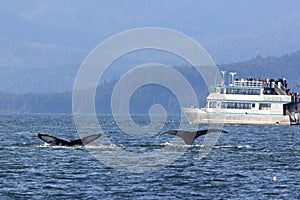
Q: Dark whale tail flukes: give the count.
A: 2